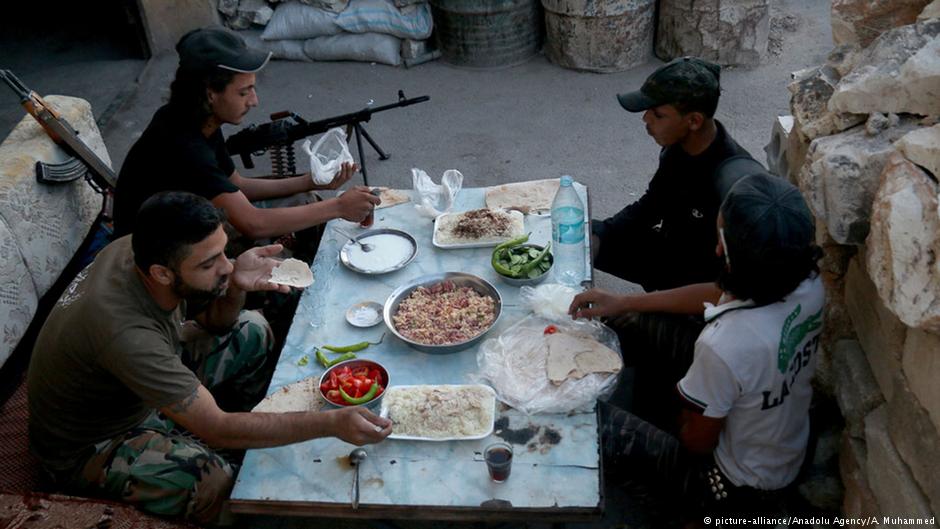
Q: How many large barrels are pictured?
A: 3